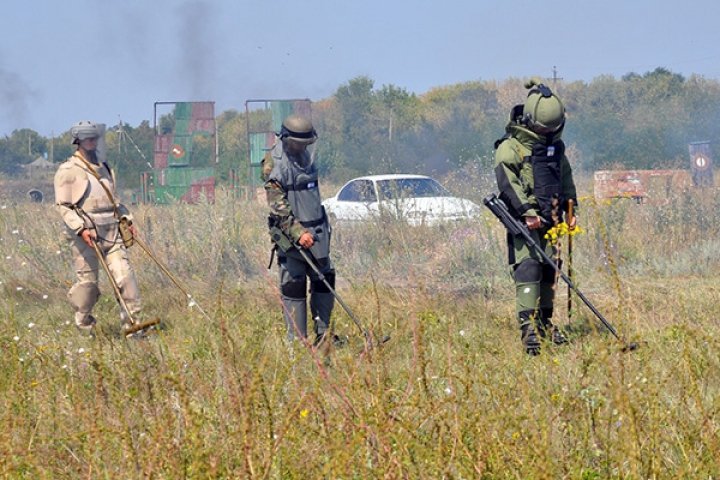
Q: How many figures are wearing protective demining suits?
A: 3